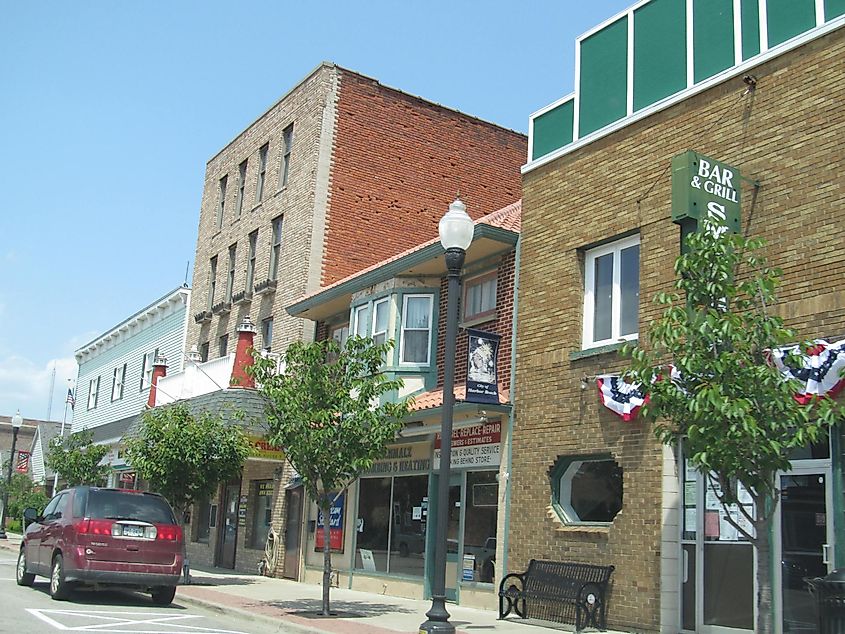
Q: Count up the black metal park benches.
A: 1